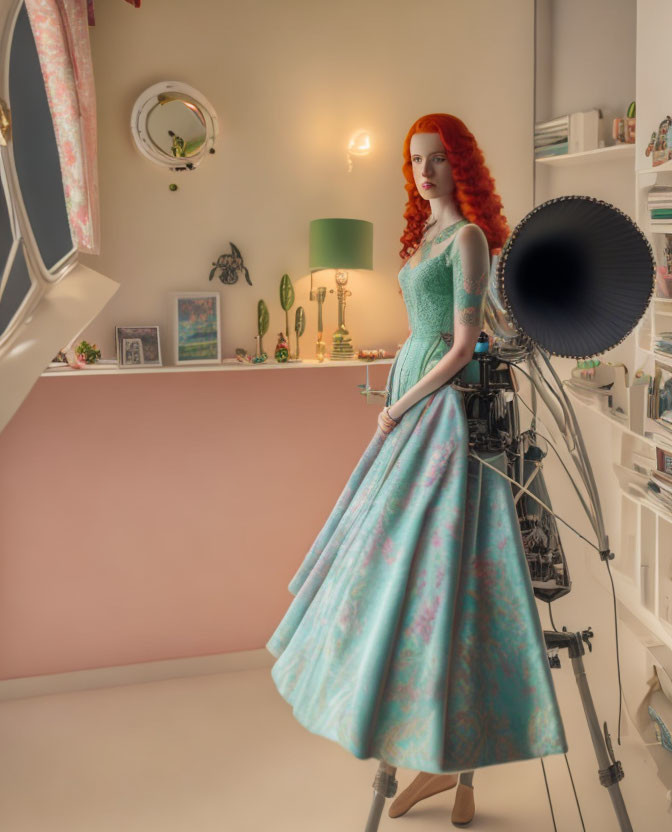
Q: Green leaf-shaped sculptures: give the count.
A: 3